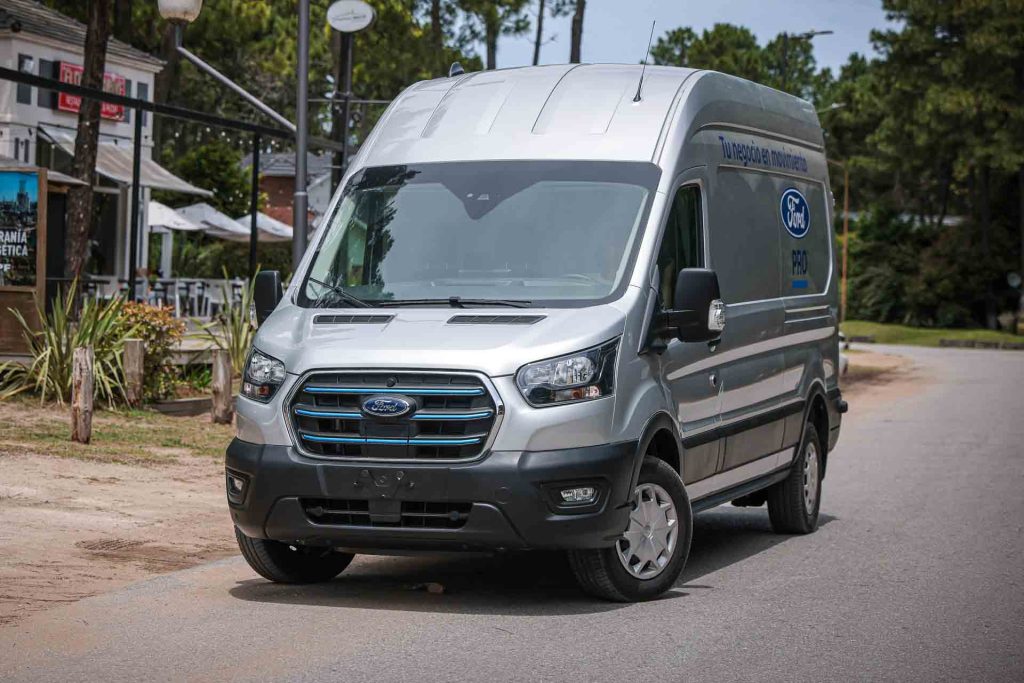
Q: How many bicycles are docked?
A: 0